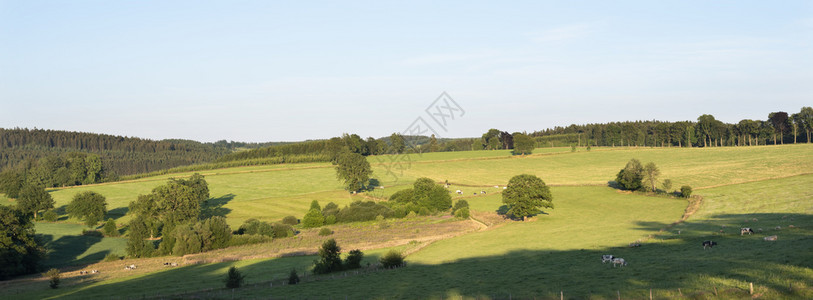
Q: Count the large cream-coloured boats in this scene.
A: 0